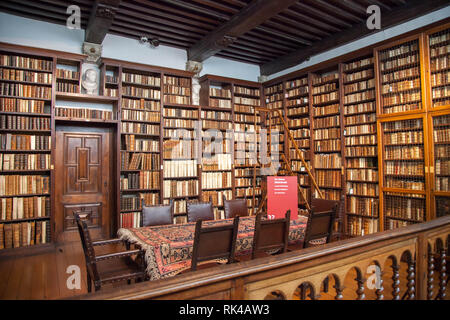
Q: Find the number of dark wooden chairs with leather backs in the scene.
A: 8